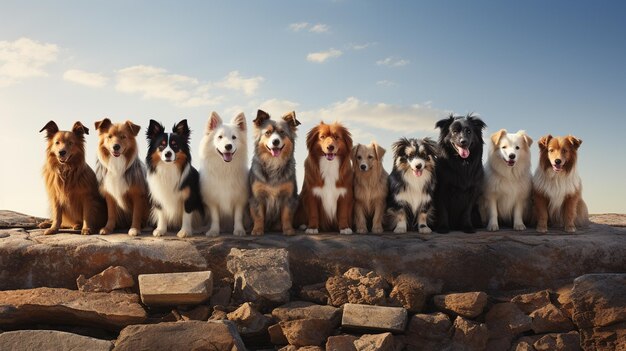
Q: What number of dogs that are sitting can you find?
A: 11